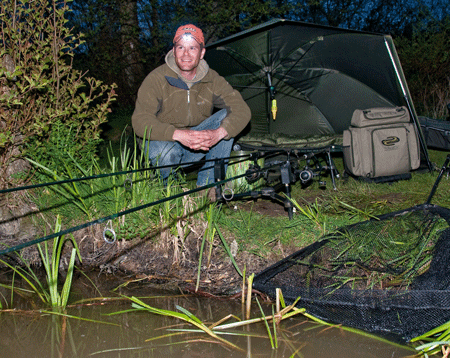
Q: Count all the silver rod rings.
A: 3